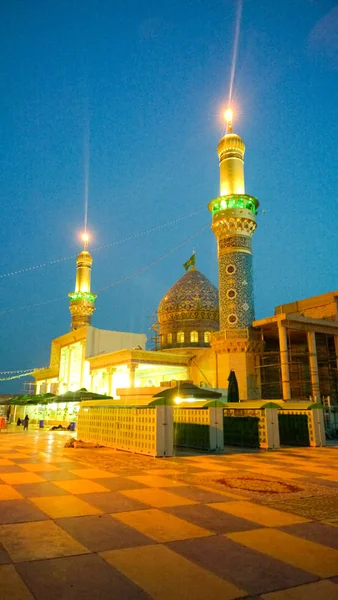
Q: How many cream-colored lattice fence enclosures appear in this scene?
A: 4